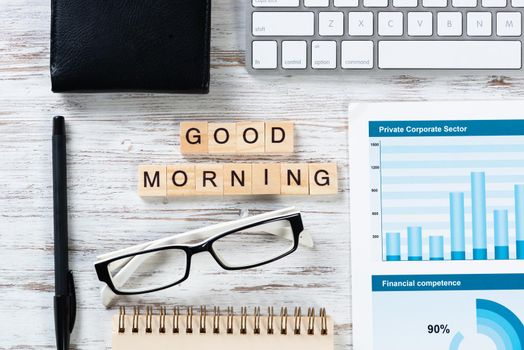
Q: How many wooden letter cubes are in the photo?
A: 11